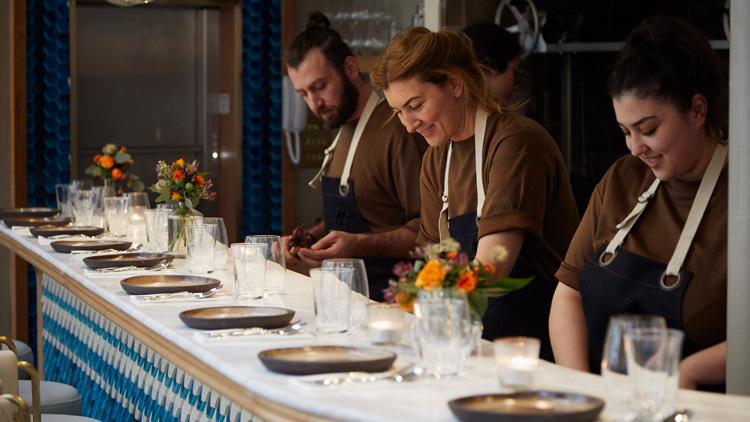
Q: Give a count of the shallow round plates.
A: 9